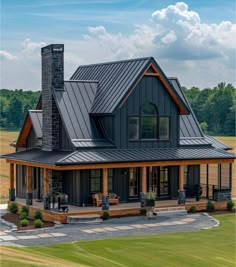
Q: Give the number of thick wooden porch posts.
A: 6